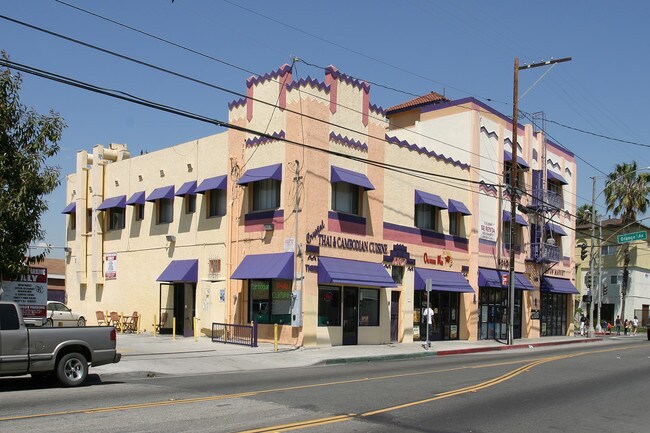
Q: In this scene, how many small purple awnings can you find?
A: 14